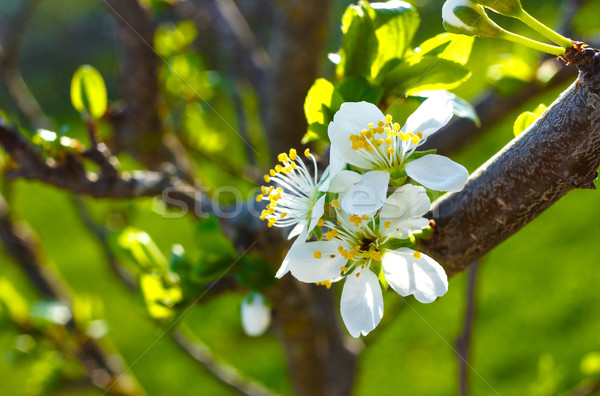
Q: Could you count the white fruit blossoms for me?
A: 3